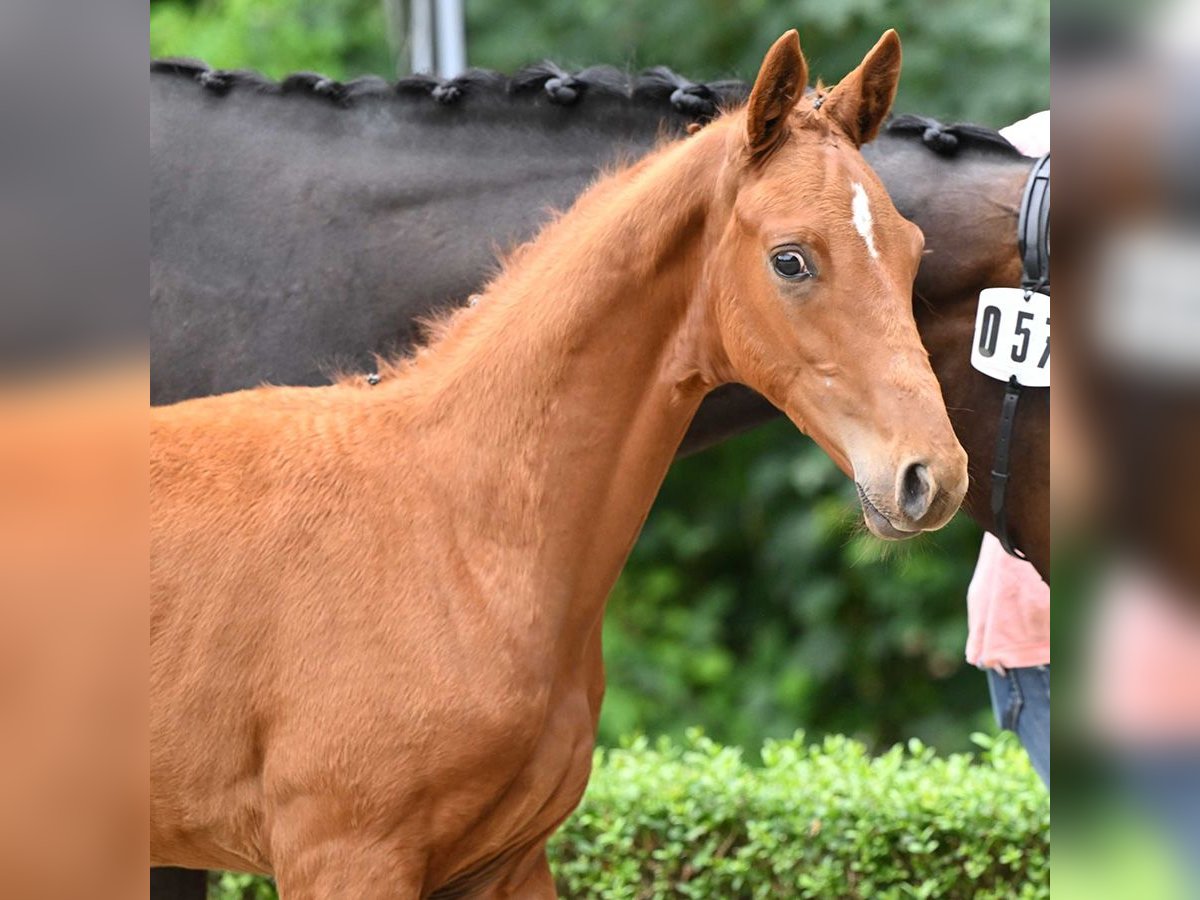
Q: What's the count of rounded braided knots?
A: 6